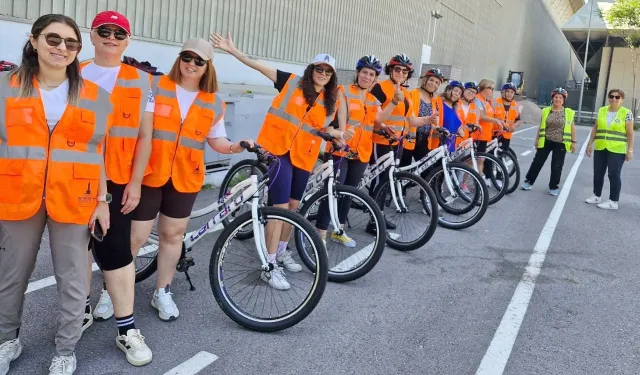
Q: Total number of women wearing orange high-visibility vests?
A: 11